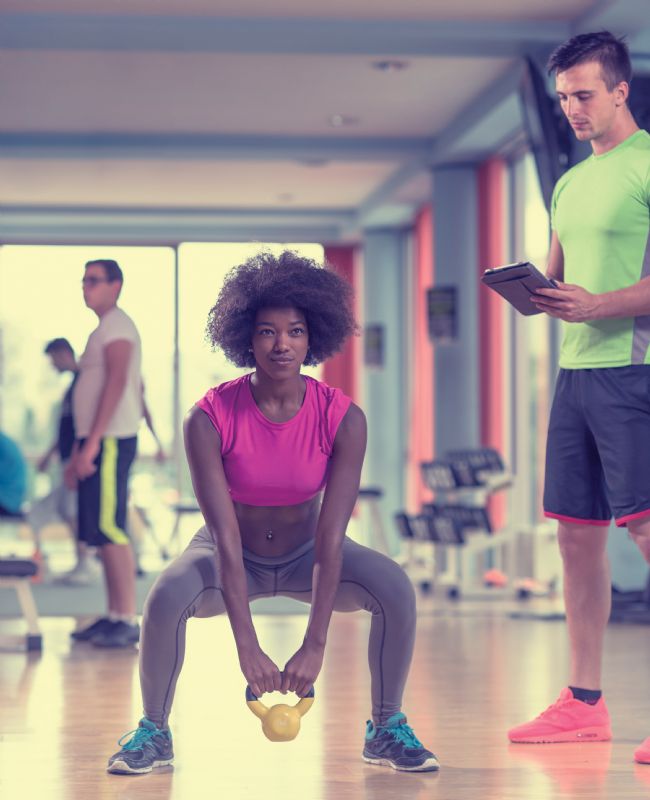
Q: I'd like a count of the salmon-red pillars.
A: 3